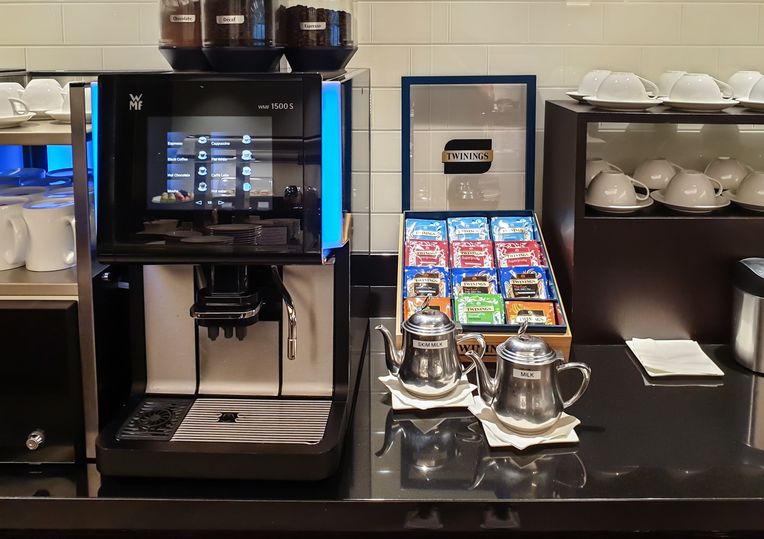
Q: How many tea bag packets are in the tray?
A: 12